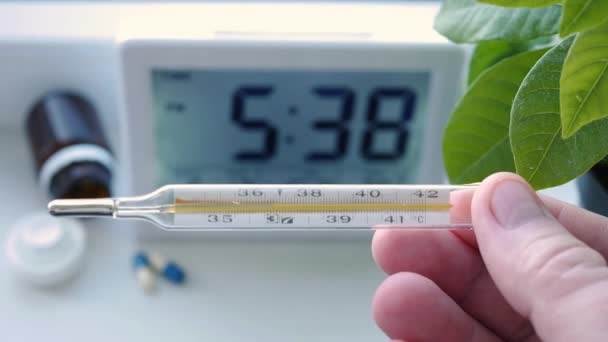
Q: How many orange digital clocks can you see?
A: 0